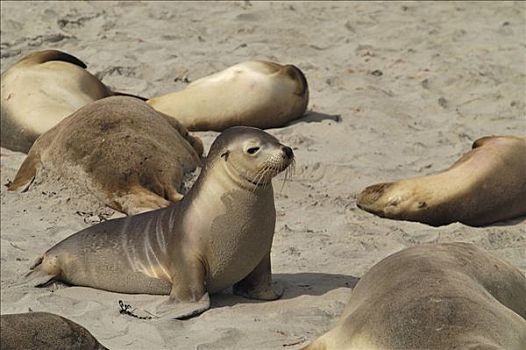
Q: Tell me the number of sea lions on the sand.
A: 7